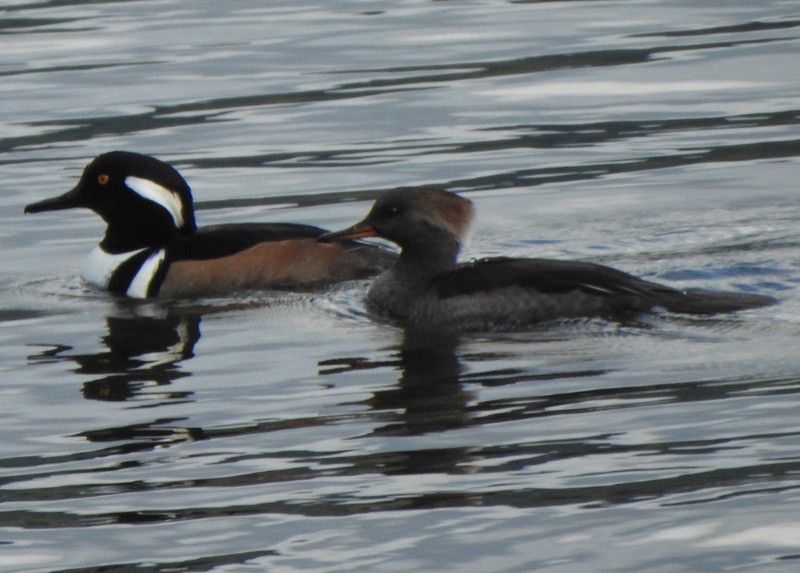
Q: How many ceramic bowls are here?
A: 0